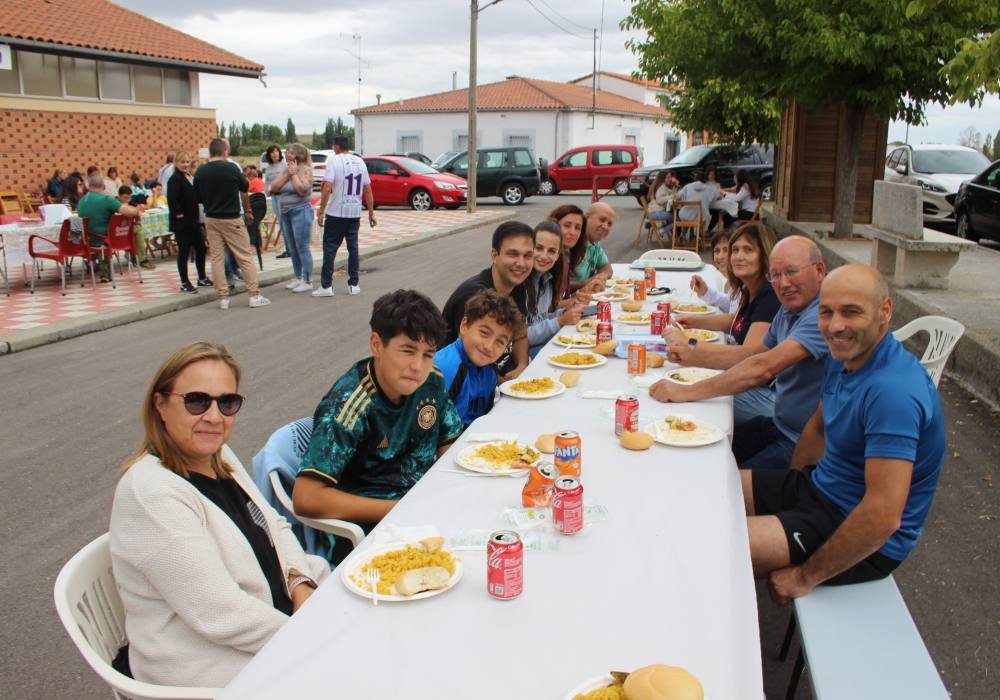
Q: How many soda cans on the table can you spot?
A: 12